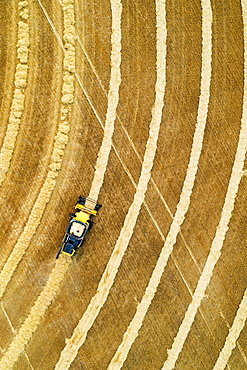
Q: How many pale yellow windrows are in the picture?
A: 7